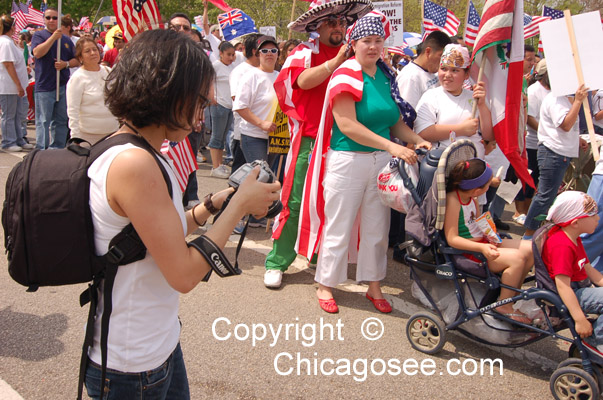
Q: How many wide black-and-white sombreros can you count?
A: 1